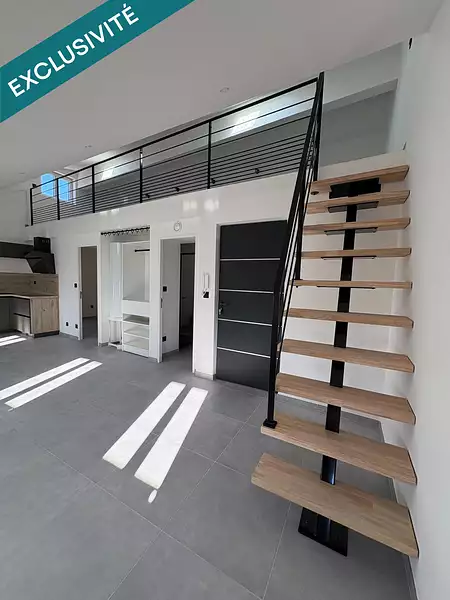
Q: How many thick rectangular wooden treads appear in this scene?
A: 10